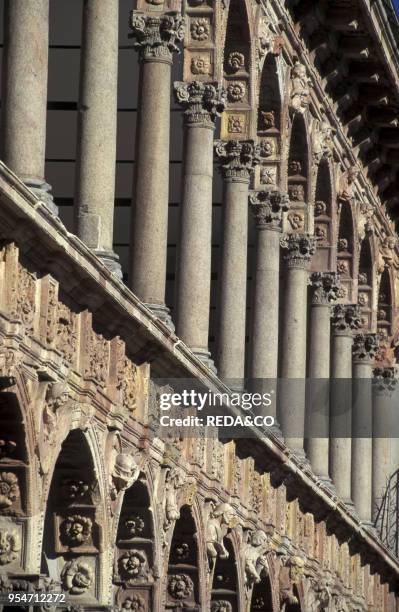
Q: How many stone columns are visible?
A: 11